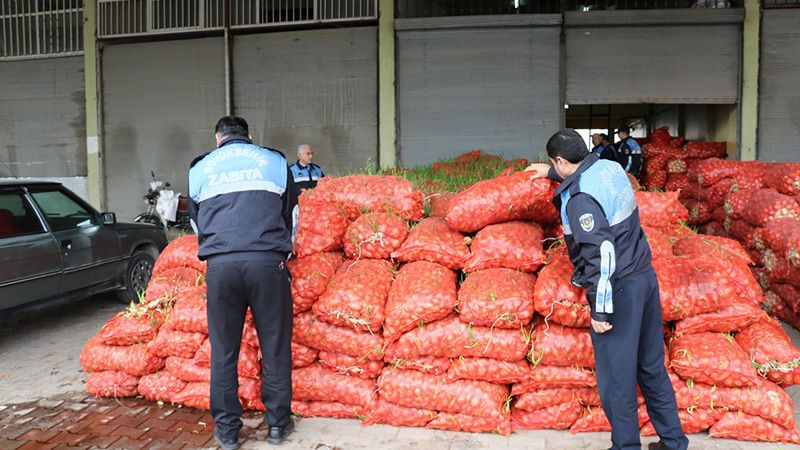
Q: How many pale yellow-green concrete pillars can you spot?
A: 3